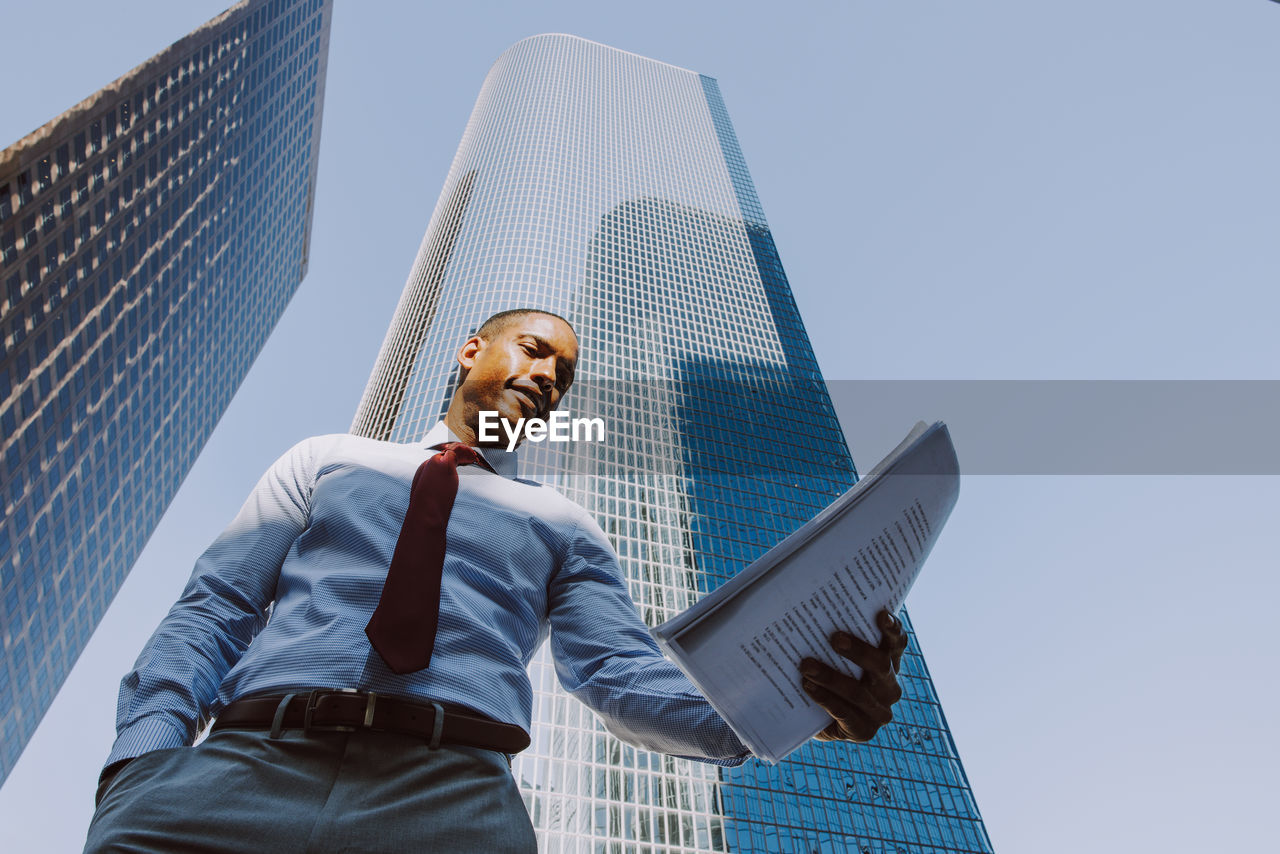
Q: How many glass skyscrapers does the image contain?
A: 2